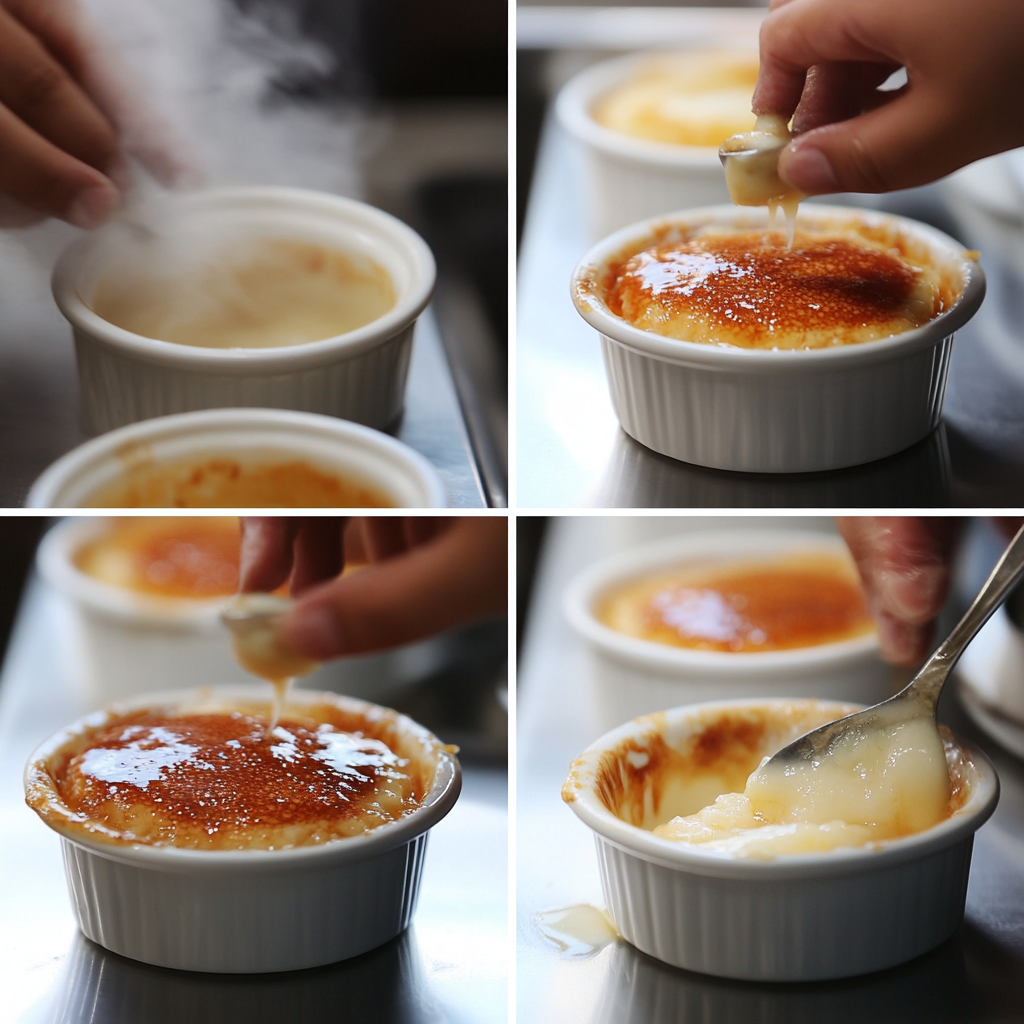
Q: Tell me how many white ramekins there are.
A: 8